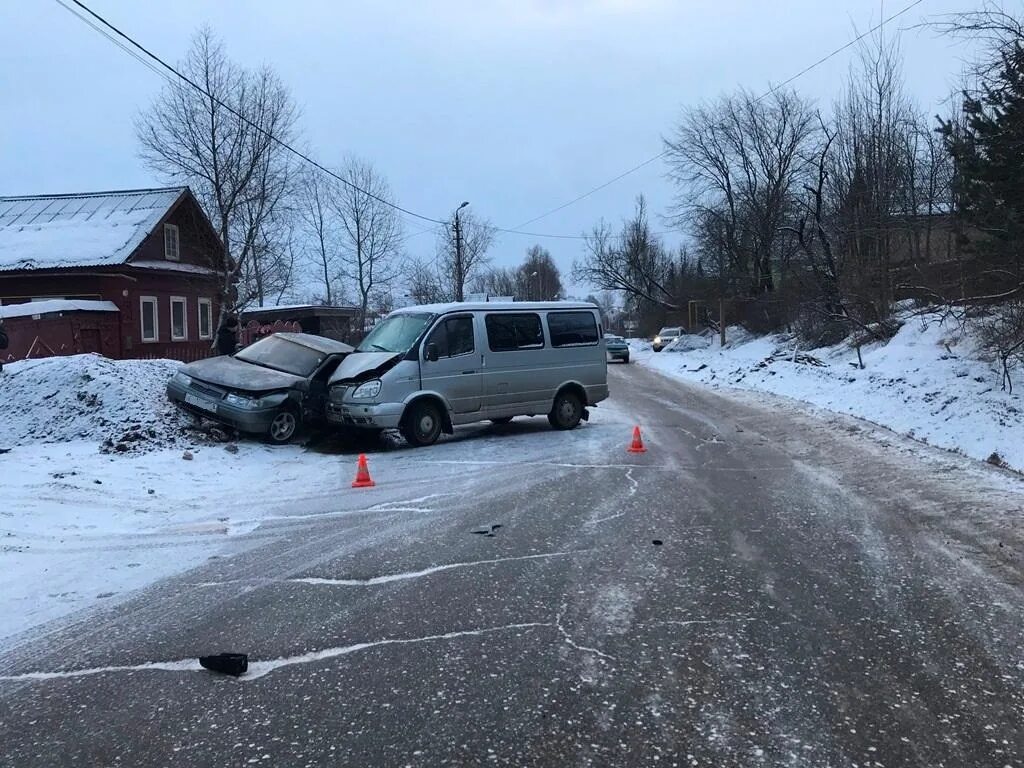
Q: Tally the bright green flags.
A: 0